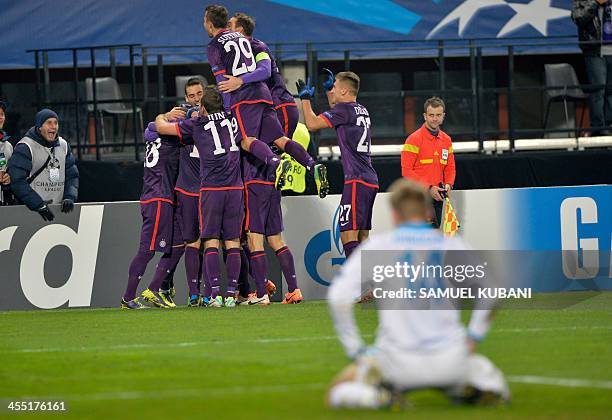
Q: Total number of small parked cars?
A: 0